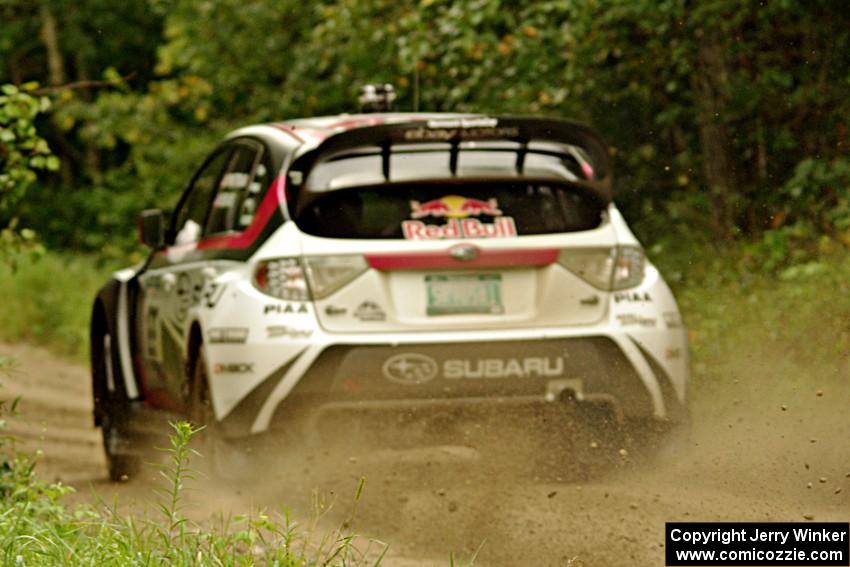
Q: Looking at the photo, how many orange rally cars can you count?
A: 0